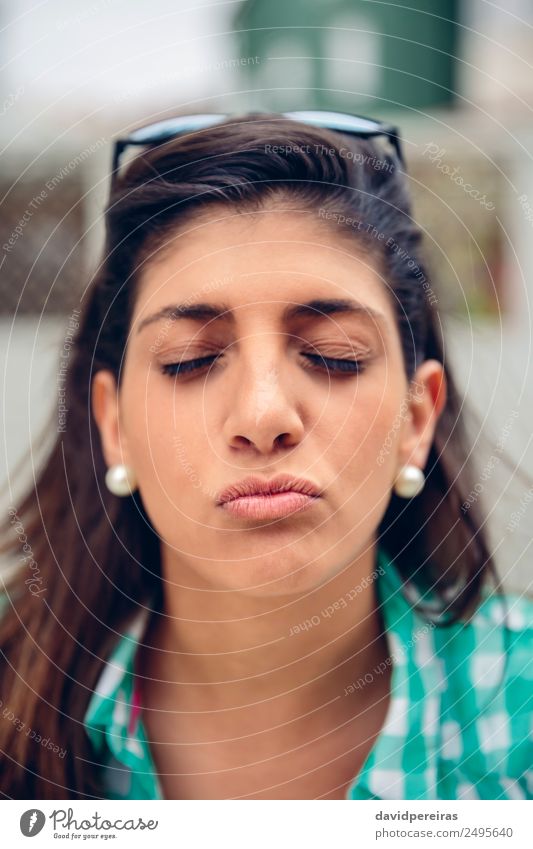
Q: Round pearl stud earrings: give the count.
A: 2